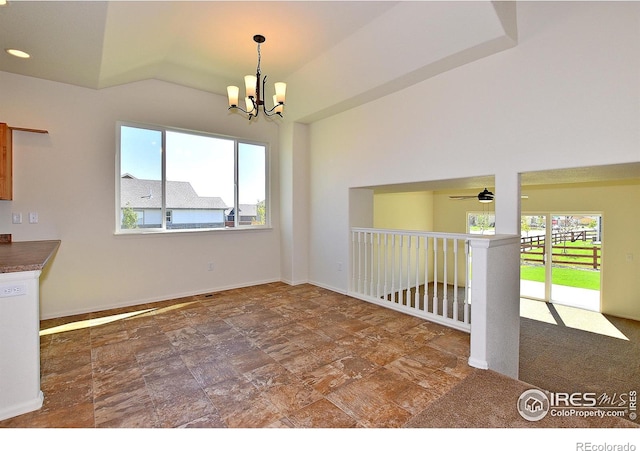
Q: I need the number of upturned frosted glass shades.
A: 5